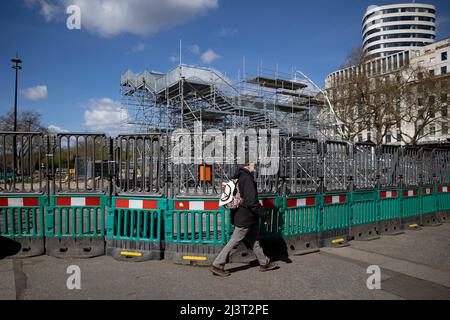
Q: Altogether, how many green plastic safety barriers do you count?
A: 12